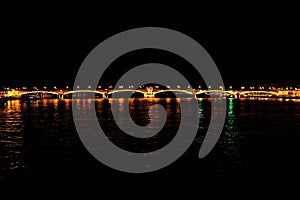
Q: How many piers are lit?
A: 5